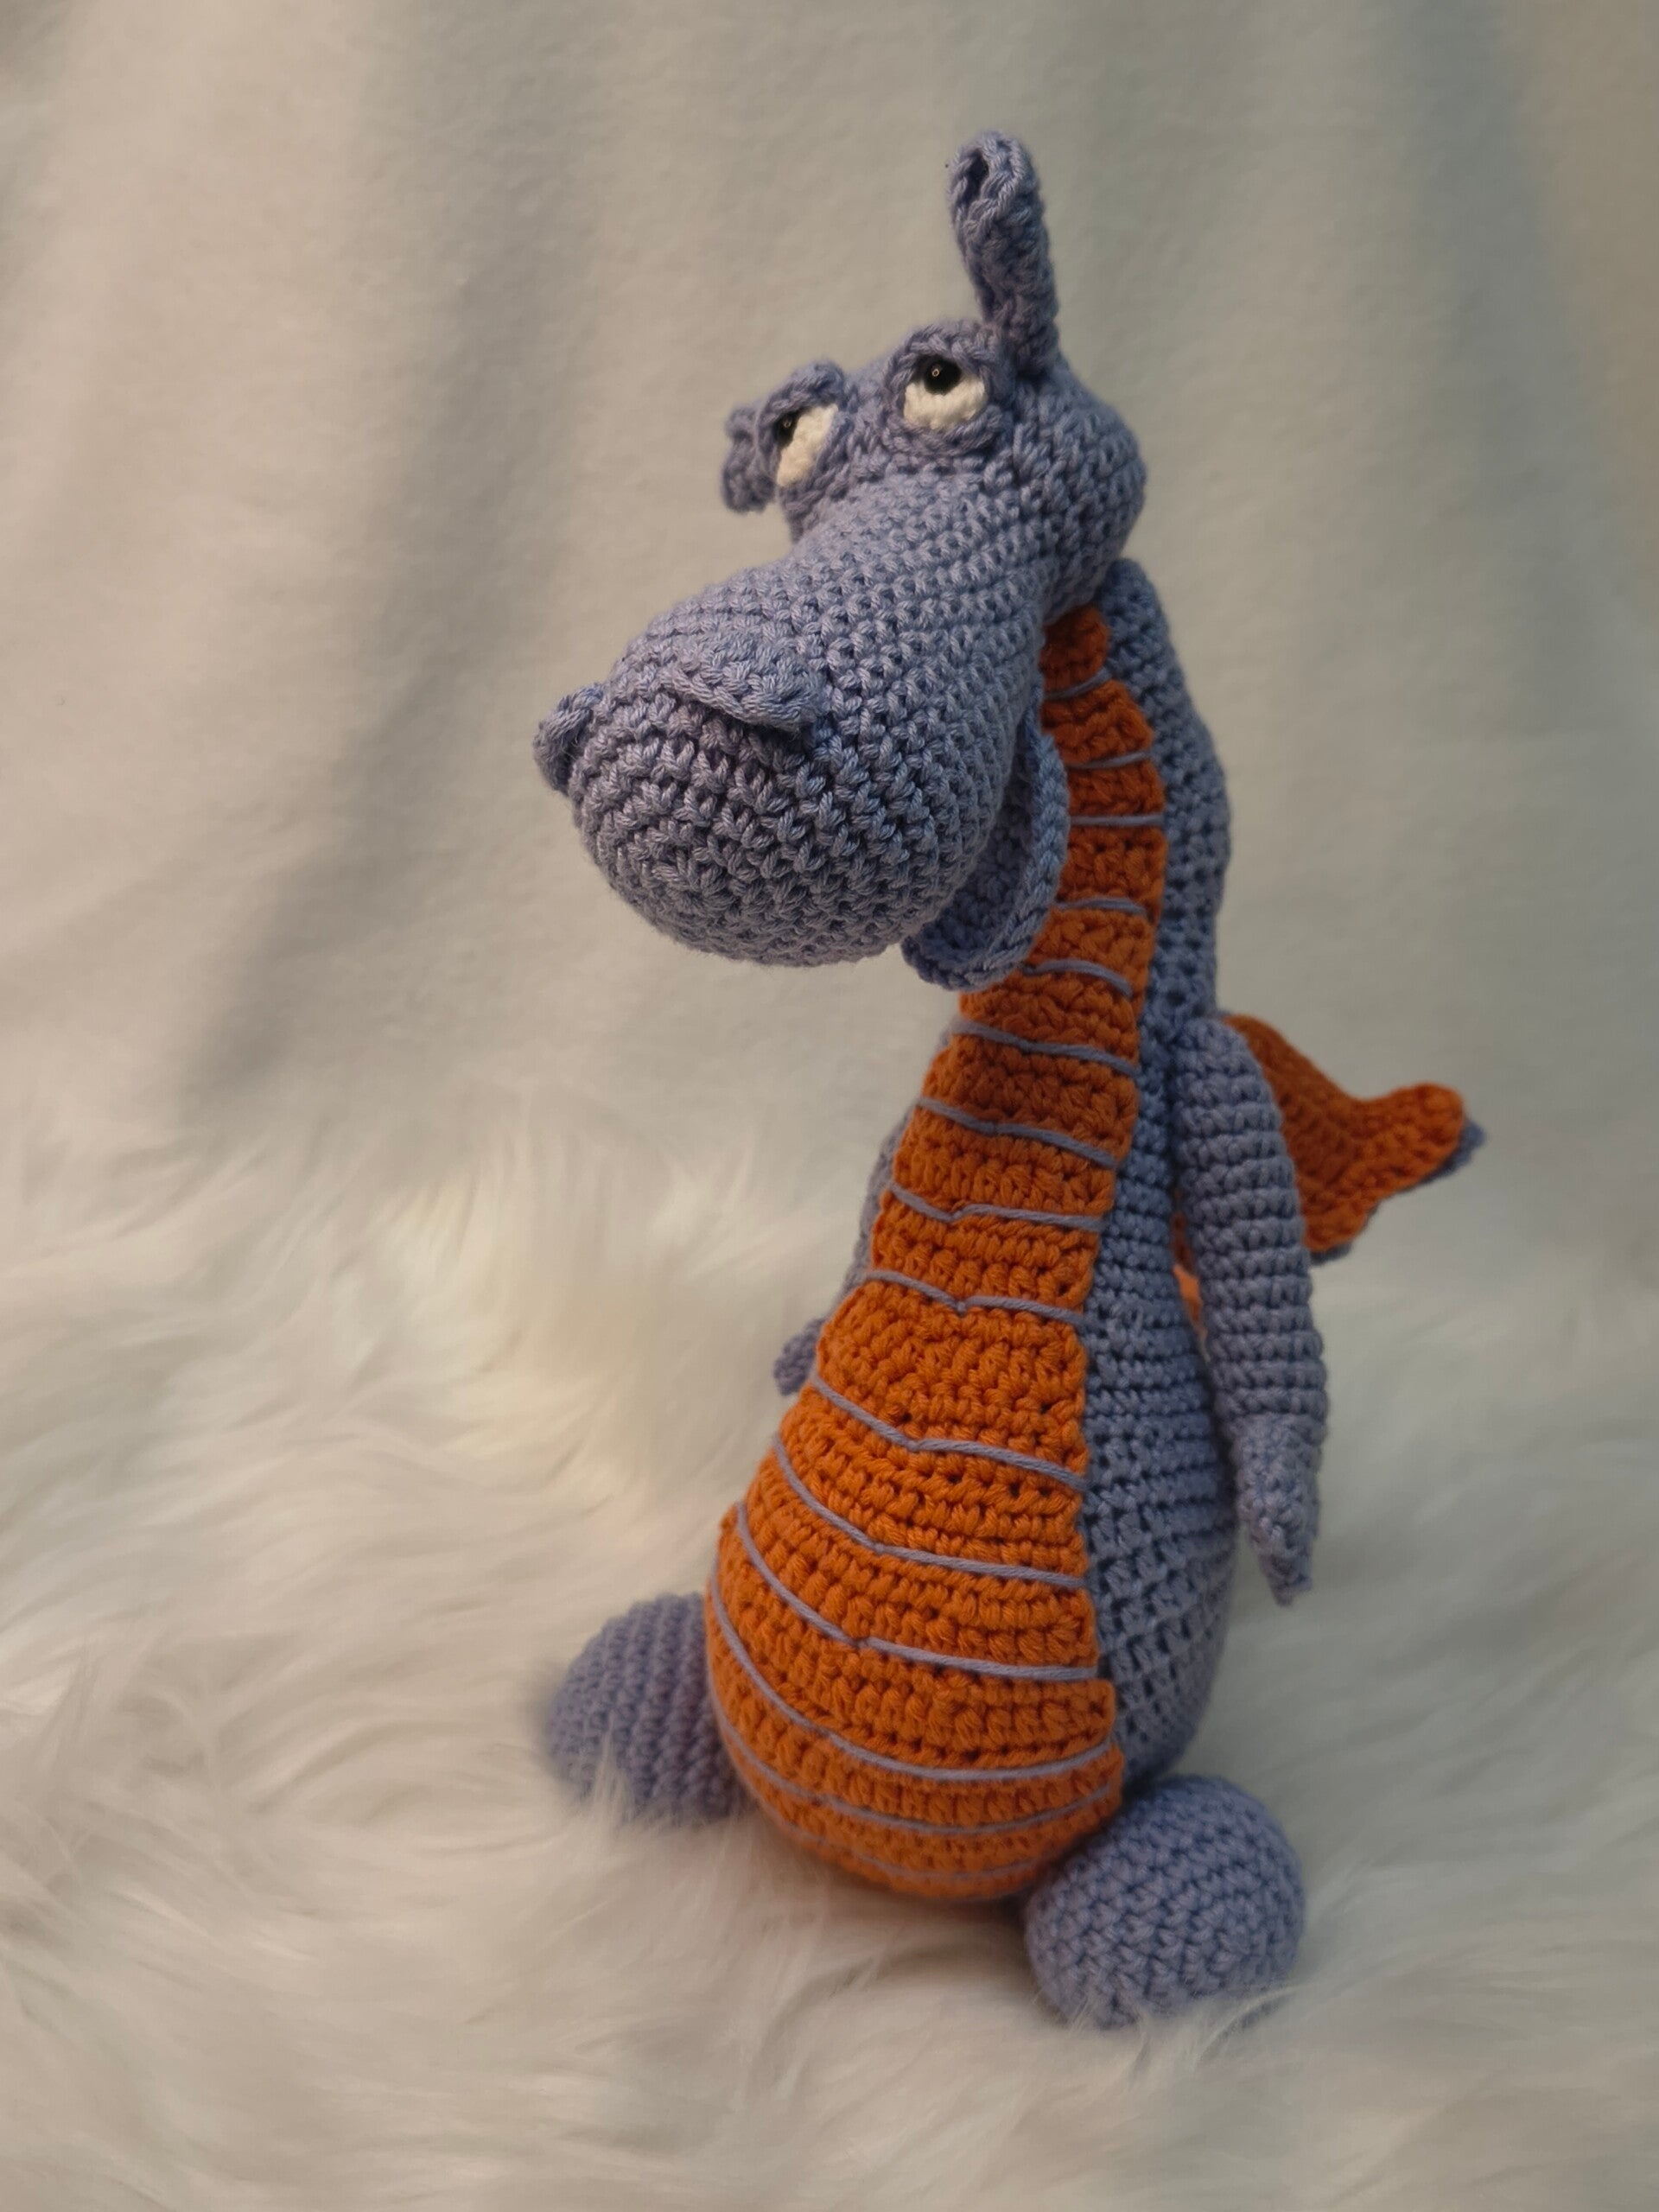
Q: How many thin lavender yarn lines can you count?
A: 15